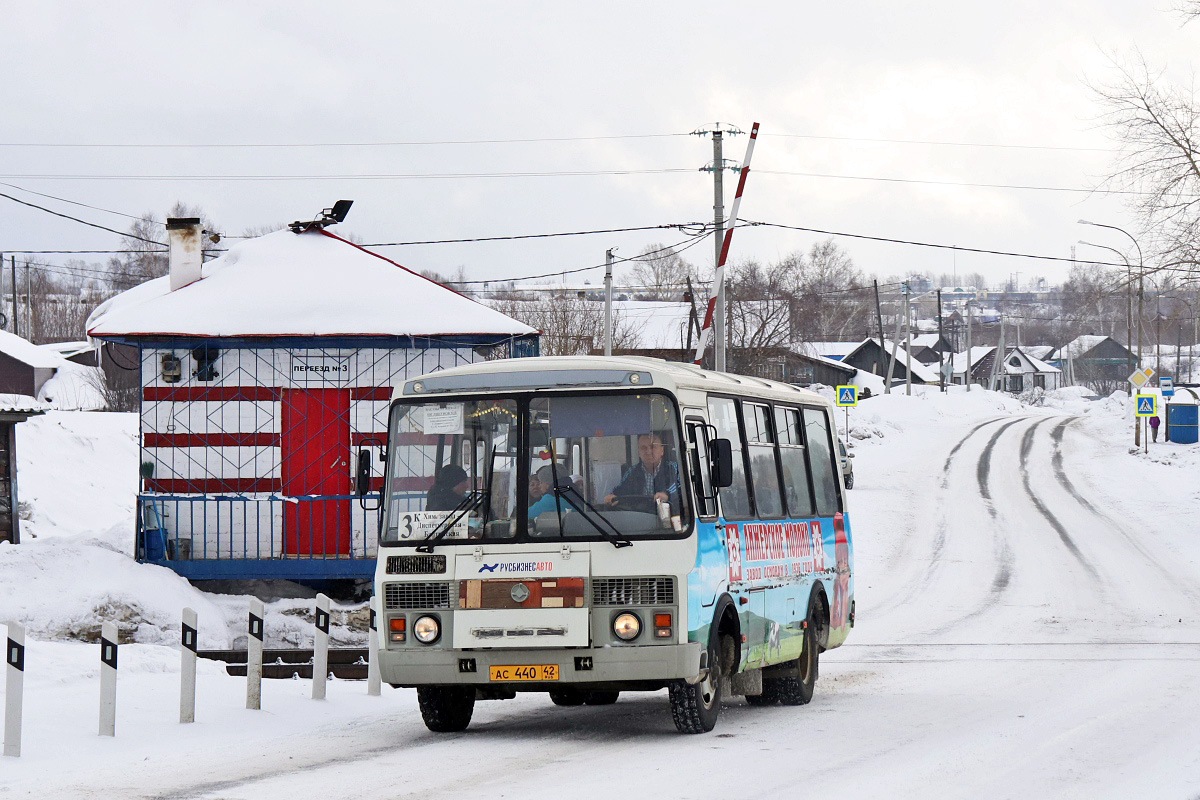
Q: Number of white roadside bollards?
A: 6